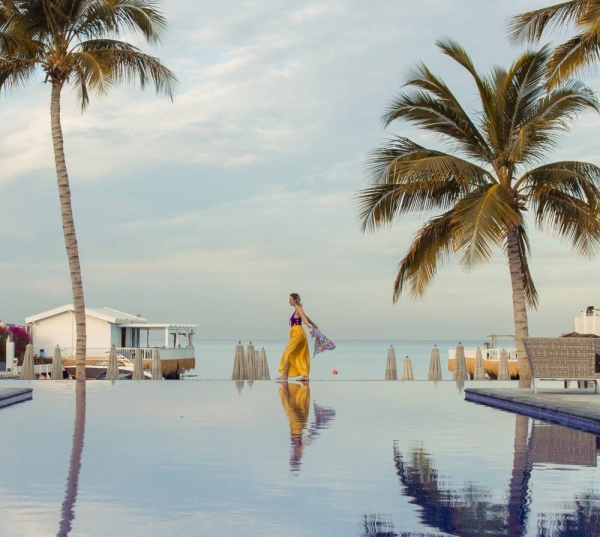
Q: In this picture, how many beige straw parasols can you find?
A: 15